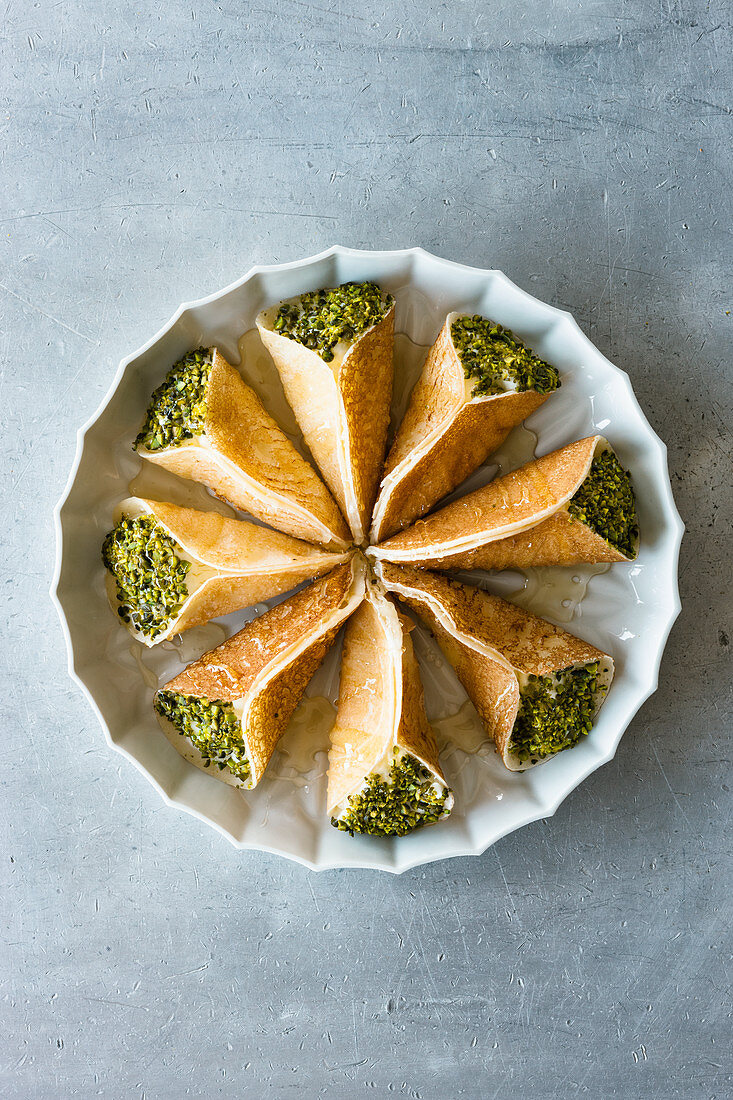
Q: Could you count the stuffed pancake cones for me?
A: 8